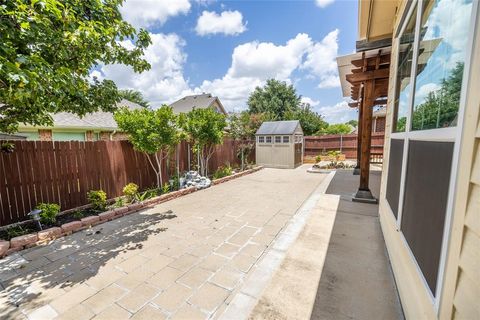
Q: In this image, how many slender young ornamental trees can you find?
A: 2